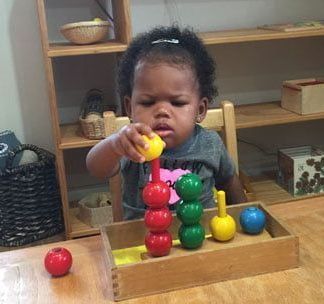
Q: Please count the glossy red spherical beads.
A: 4